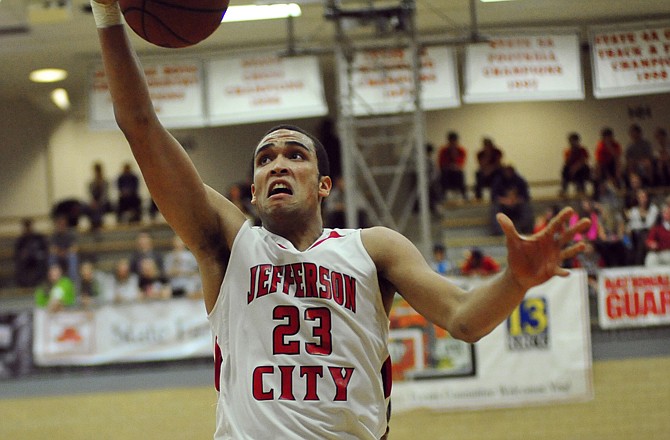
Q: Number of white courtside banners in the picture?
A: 3